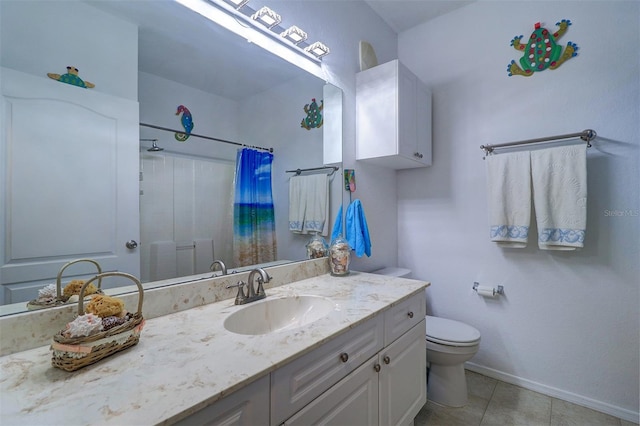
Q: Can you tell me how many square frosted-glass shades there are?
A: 4